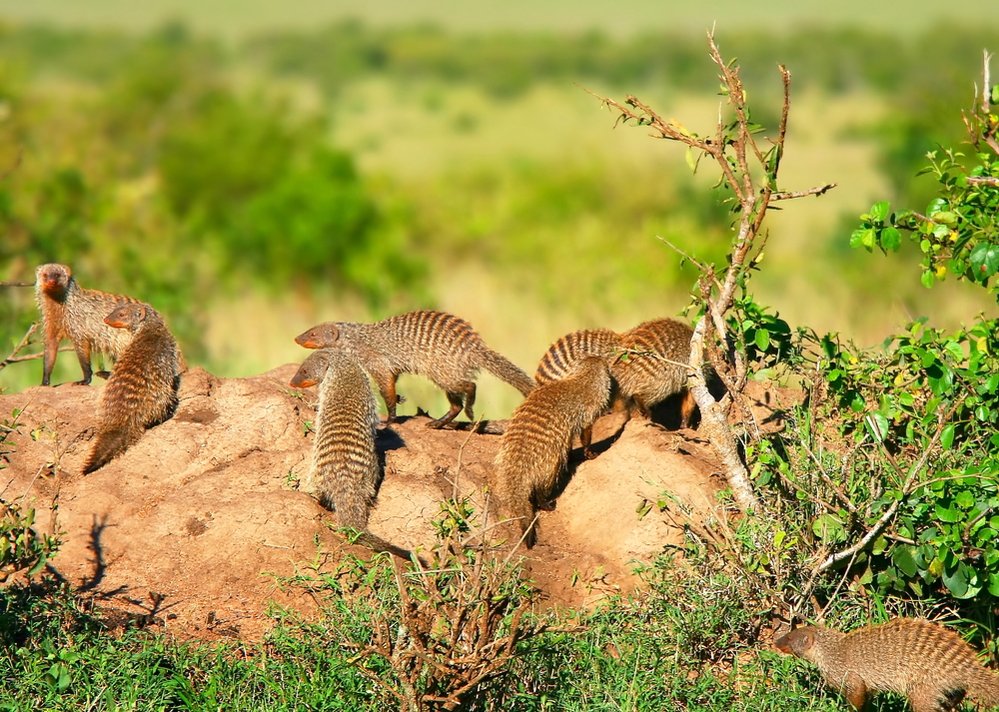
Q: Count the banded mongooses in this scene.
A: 8